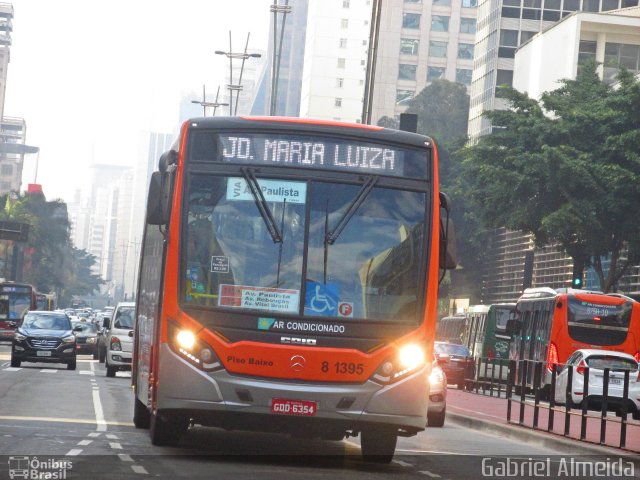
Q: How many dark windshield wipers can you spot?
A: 2